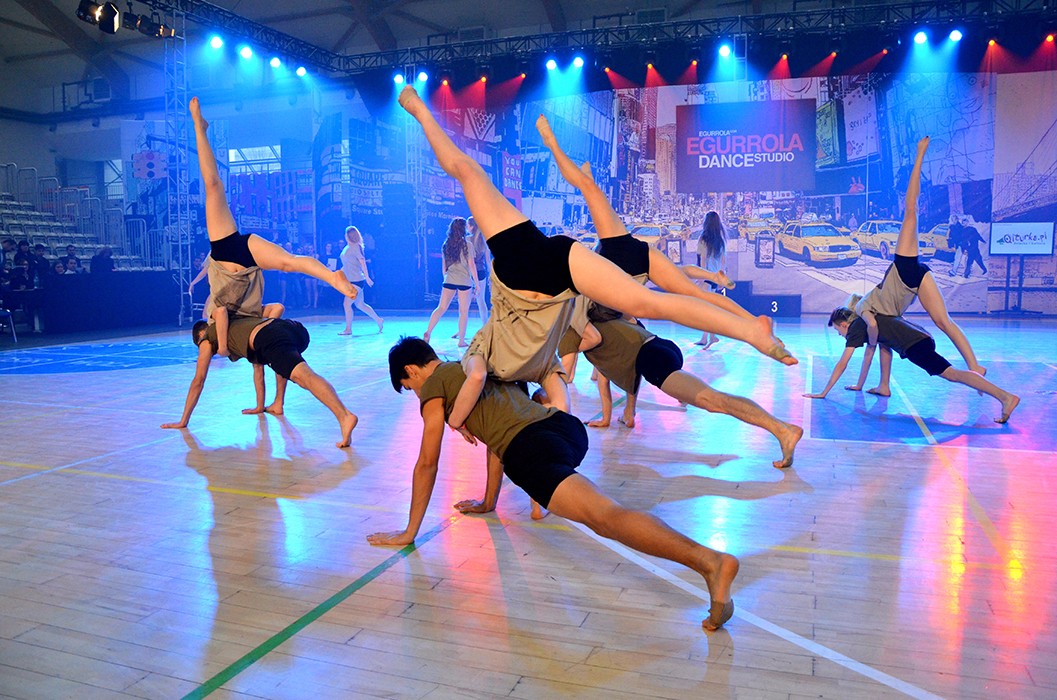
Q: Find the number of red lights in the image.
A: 11